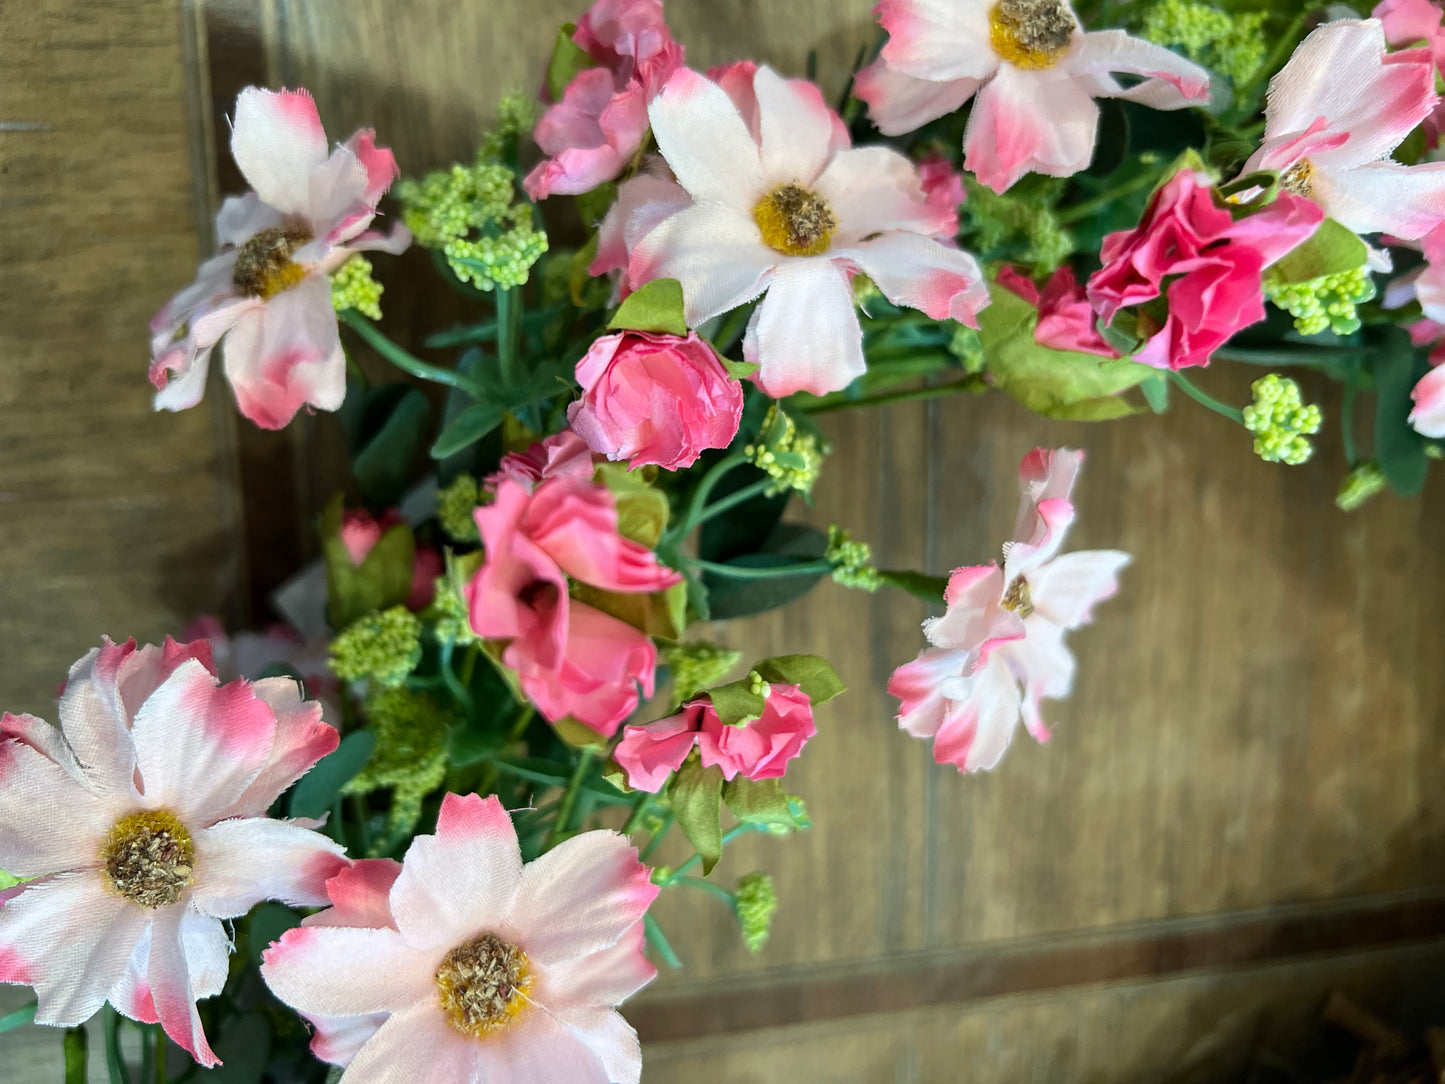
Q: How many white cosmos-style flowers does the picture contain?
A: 7